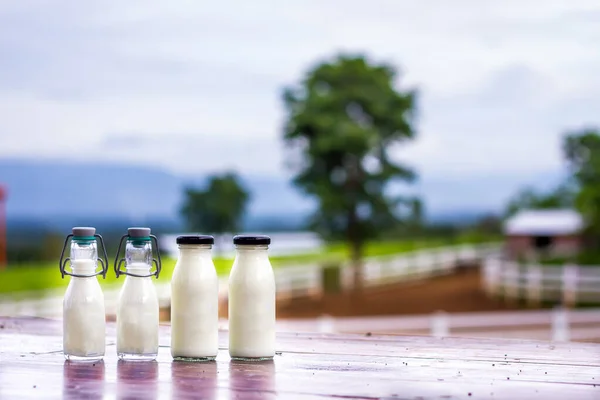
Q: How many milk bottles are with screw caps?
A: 2